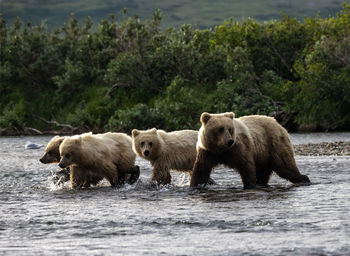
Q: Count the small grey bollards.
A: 0